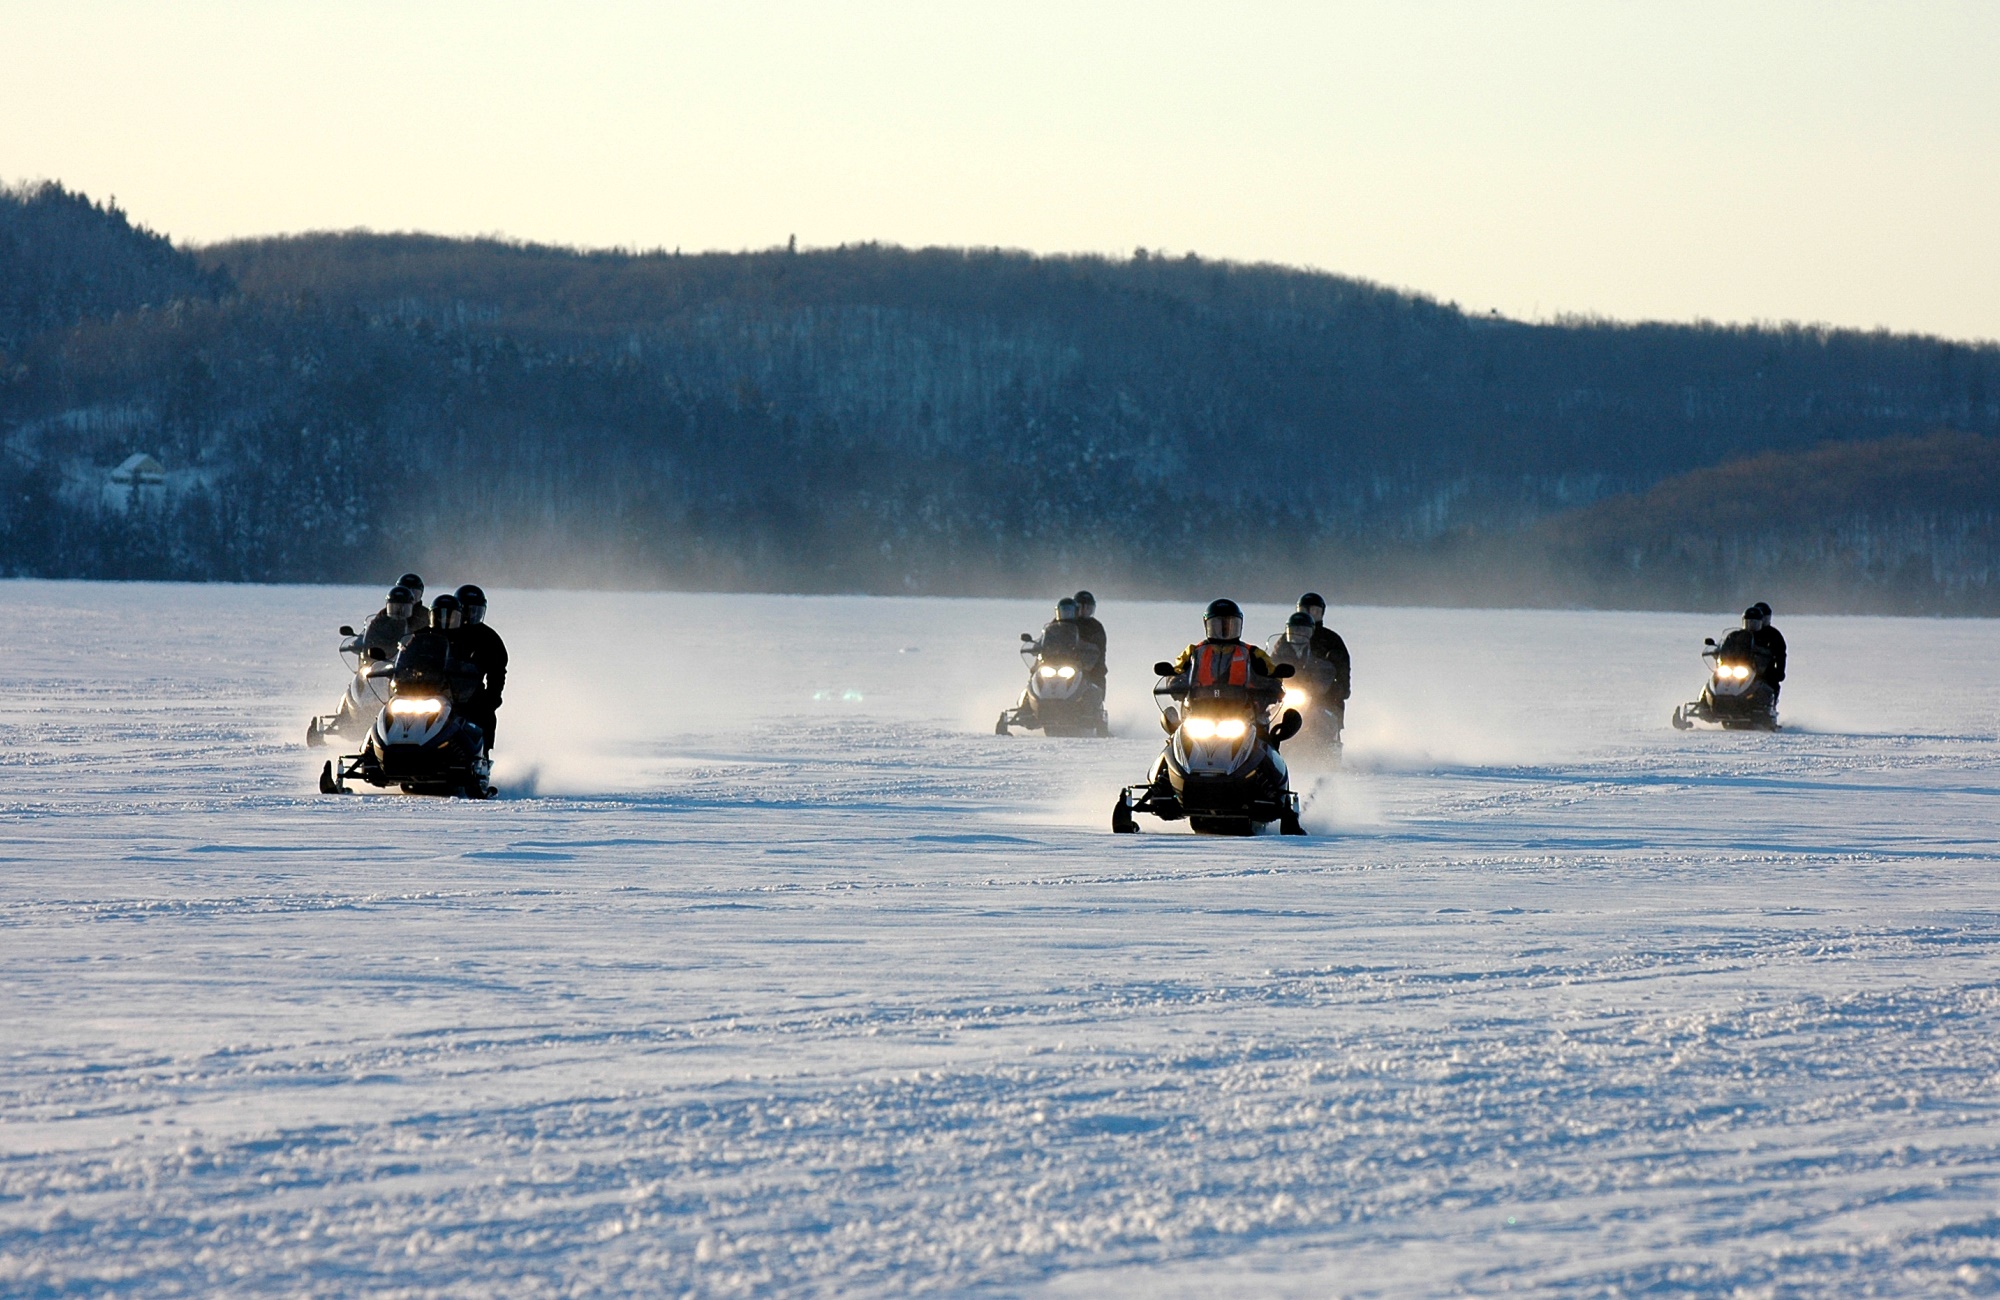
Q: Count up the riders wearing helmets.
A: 11